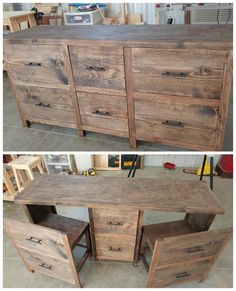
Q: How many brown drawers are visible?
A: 12